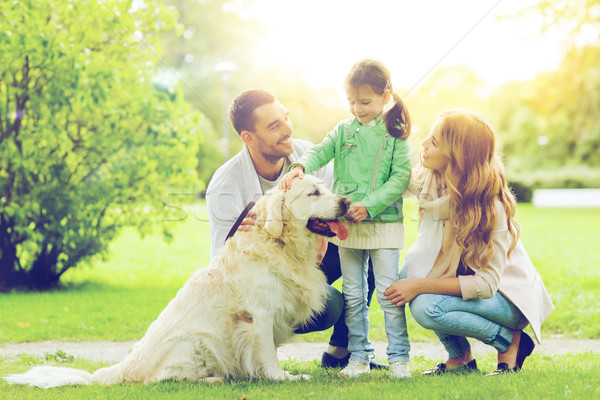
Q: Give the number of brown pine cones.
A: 0